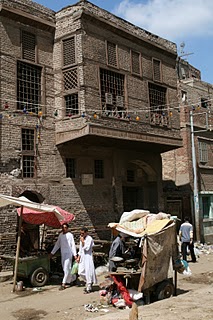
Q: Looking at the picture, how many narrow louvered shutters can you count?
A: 5